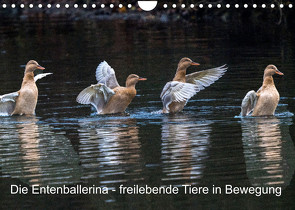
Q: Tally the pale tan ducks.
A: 4